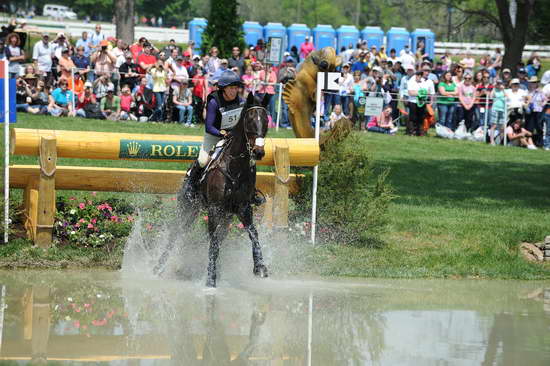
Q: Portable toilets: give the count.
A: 9